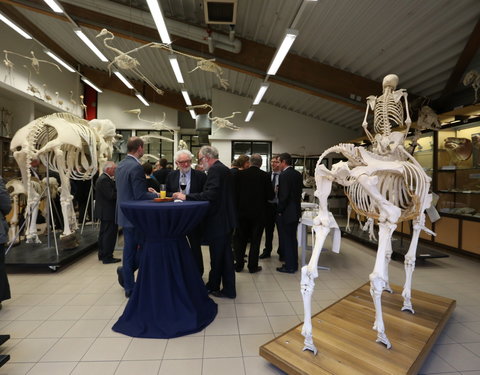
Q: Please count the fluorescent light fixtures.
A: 14